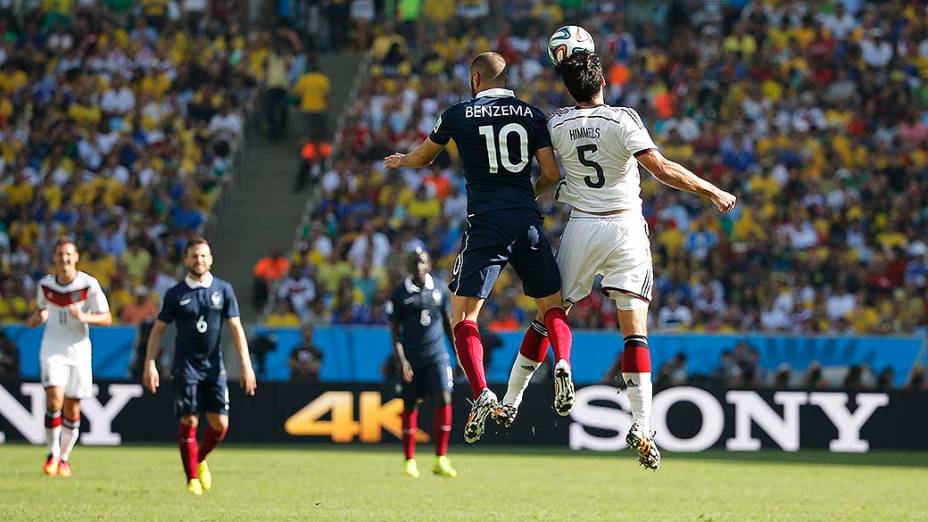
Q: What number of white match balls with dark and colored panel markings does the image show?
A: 1